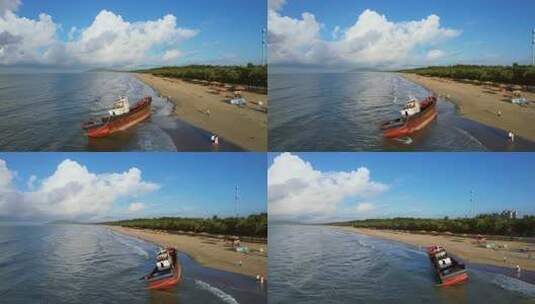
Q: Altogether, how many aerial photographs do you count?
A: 4